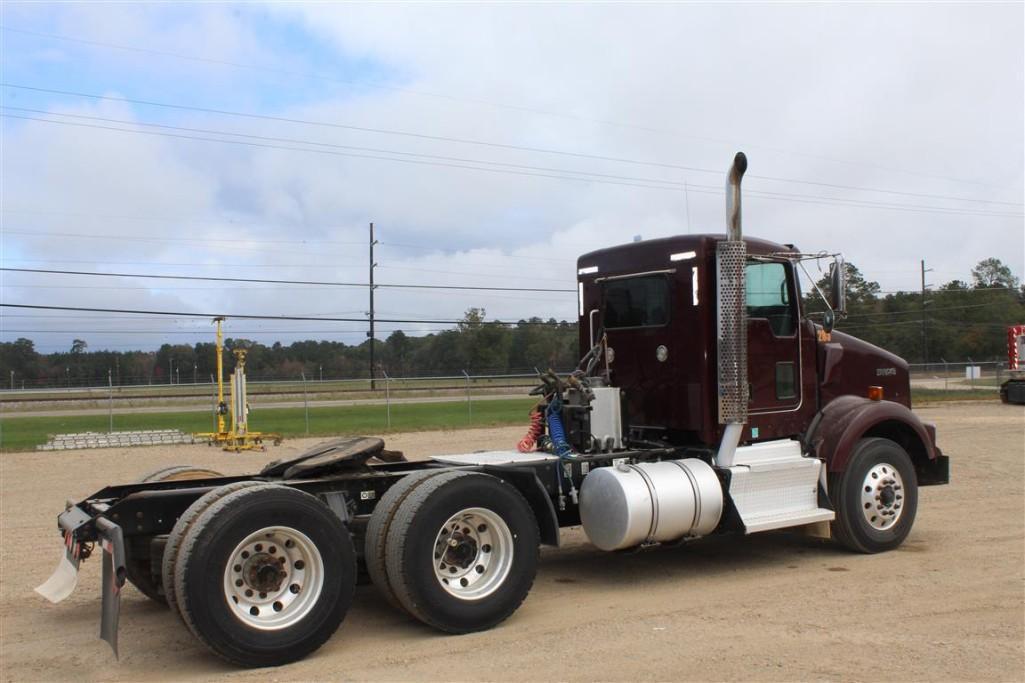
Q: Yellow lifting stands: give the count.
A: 2